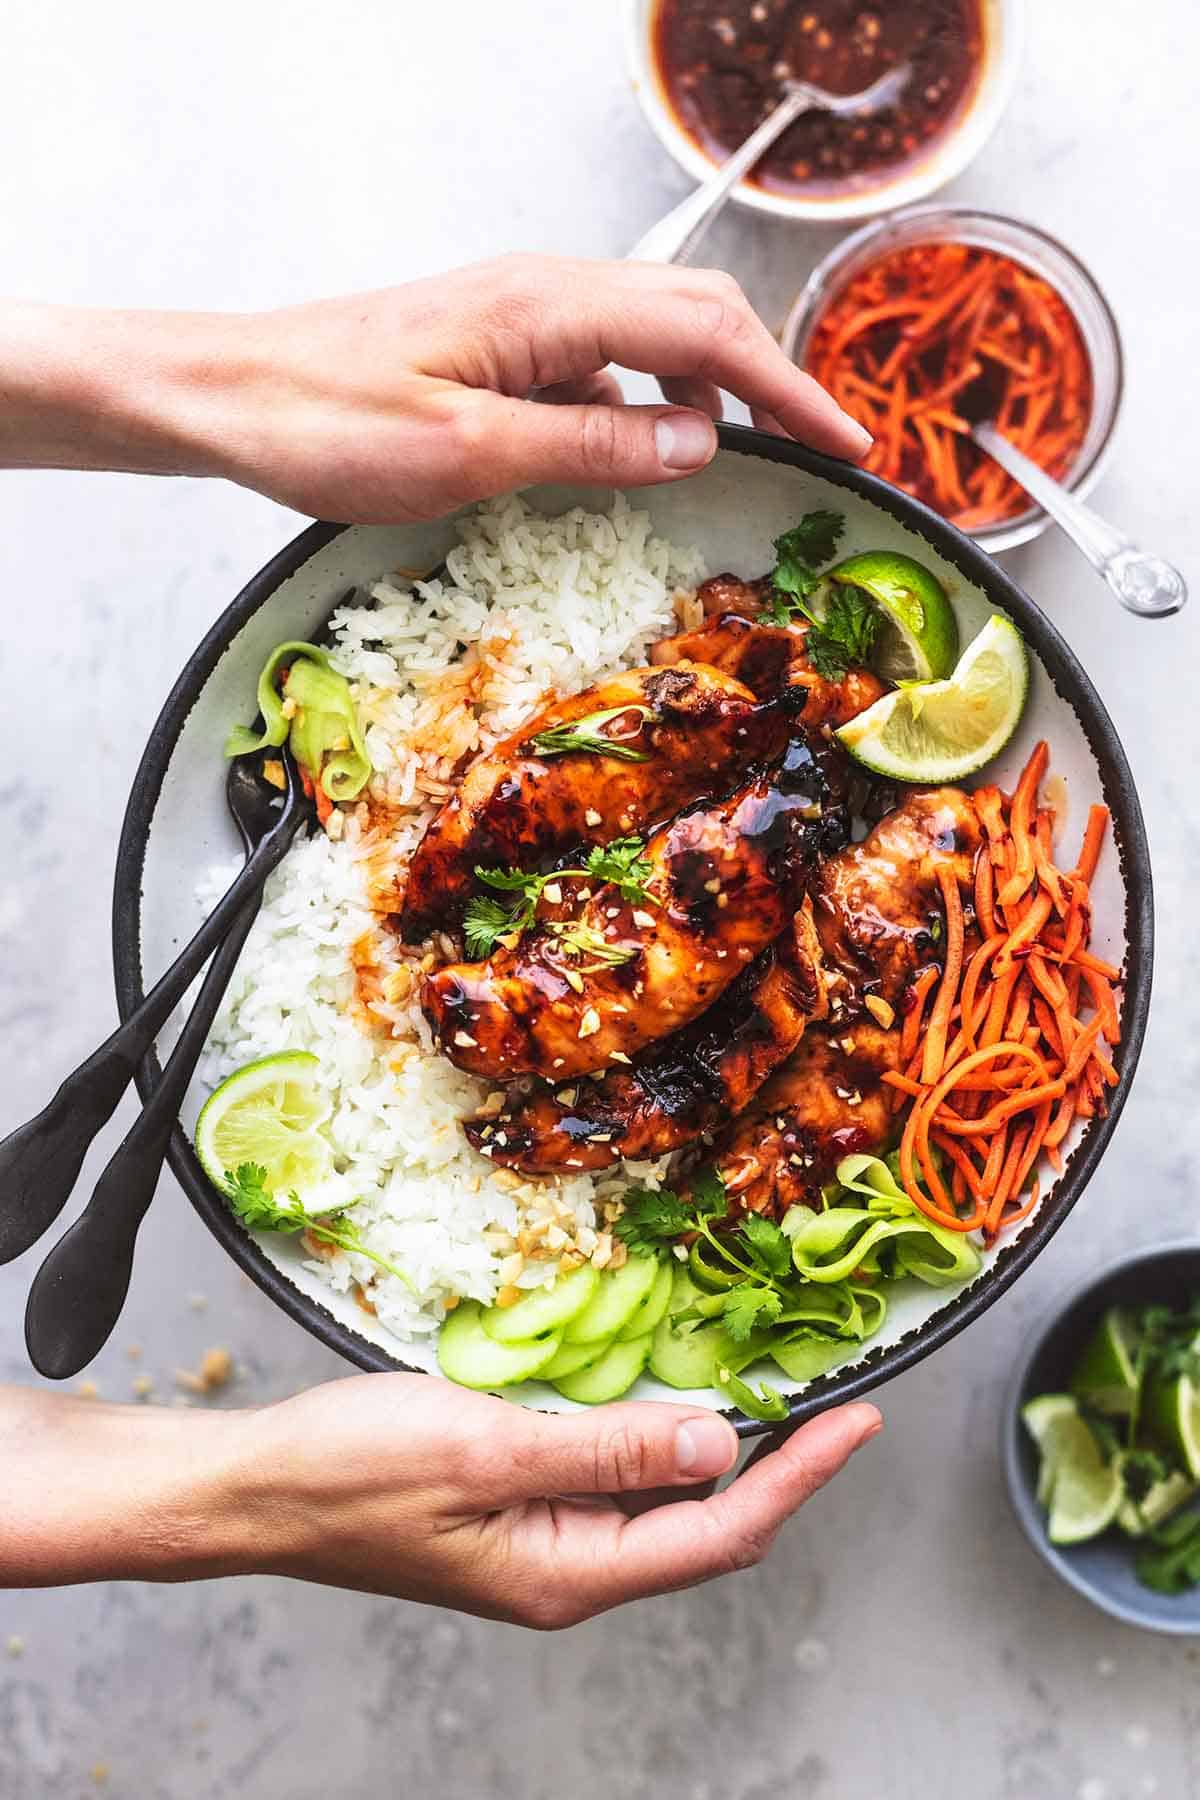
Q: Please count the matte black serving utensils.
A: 2